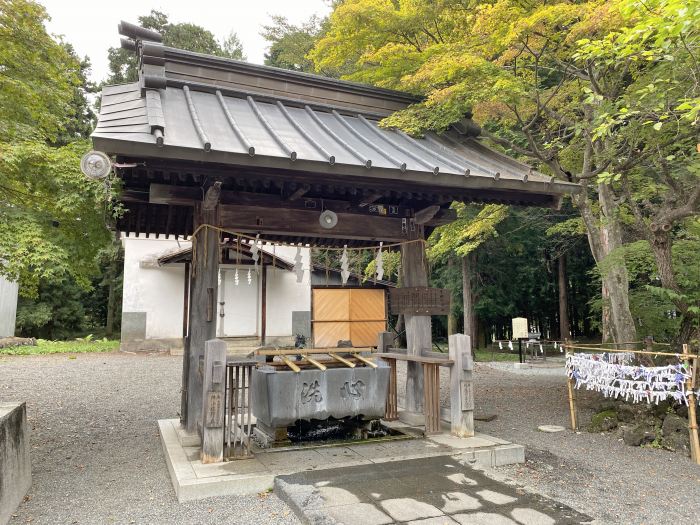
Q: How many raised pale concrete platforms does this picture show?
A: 1